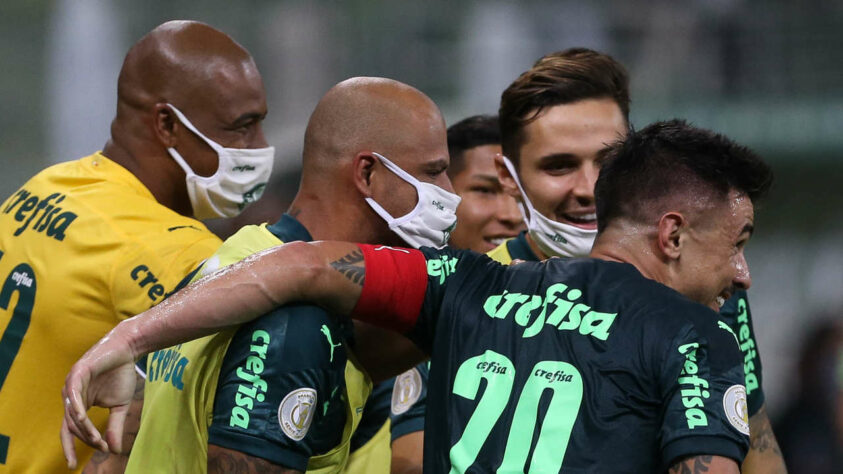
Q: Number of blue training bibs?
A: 0